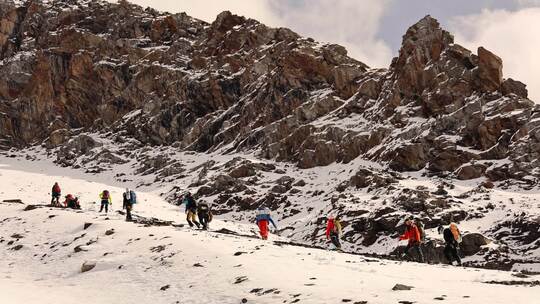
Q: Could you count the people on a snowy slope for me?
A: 10